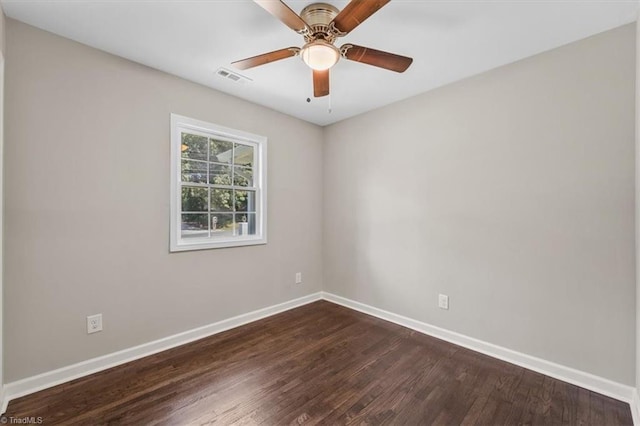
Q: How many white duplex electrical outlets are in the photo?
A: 3